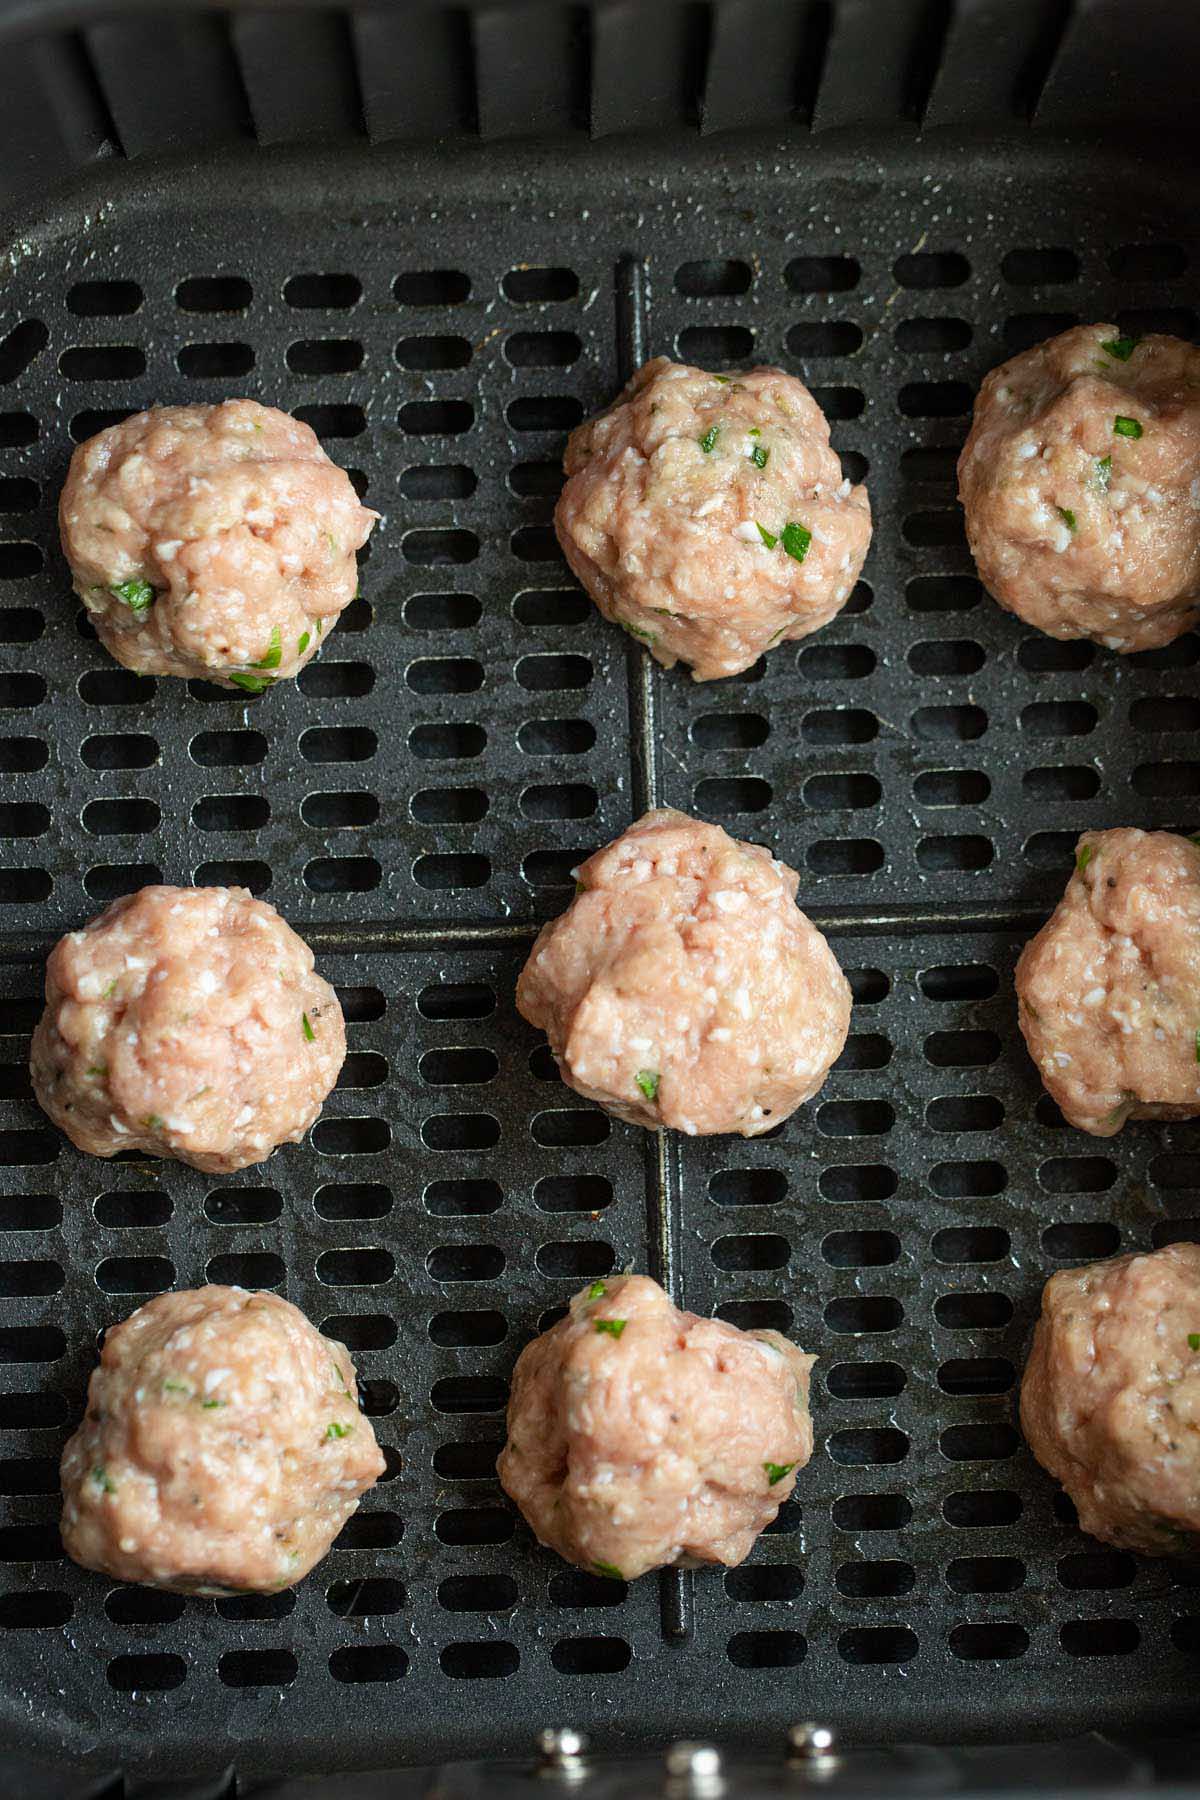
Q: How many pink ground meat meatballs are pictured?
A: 9